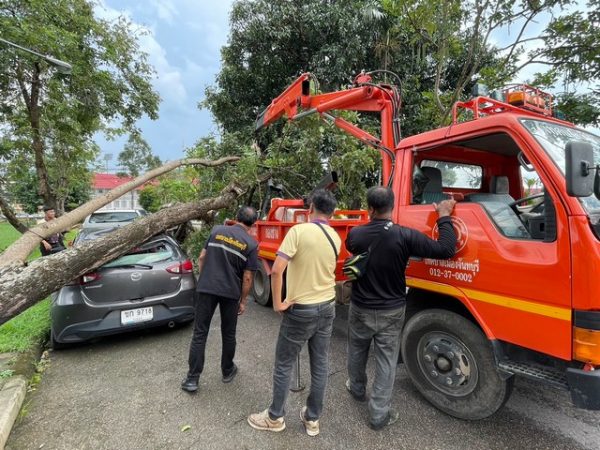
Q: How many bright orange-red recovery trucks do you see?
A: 1